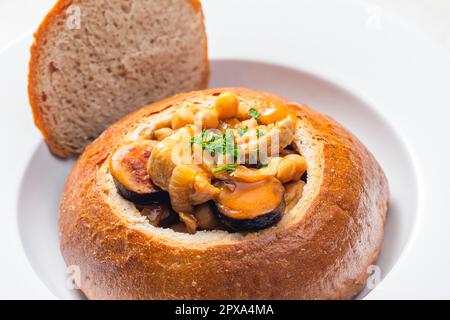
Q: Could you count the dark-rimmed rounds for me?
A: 2